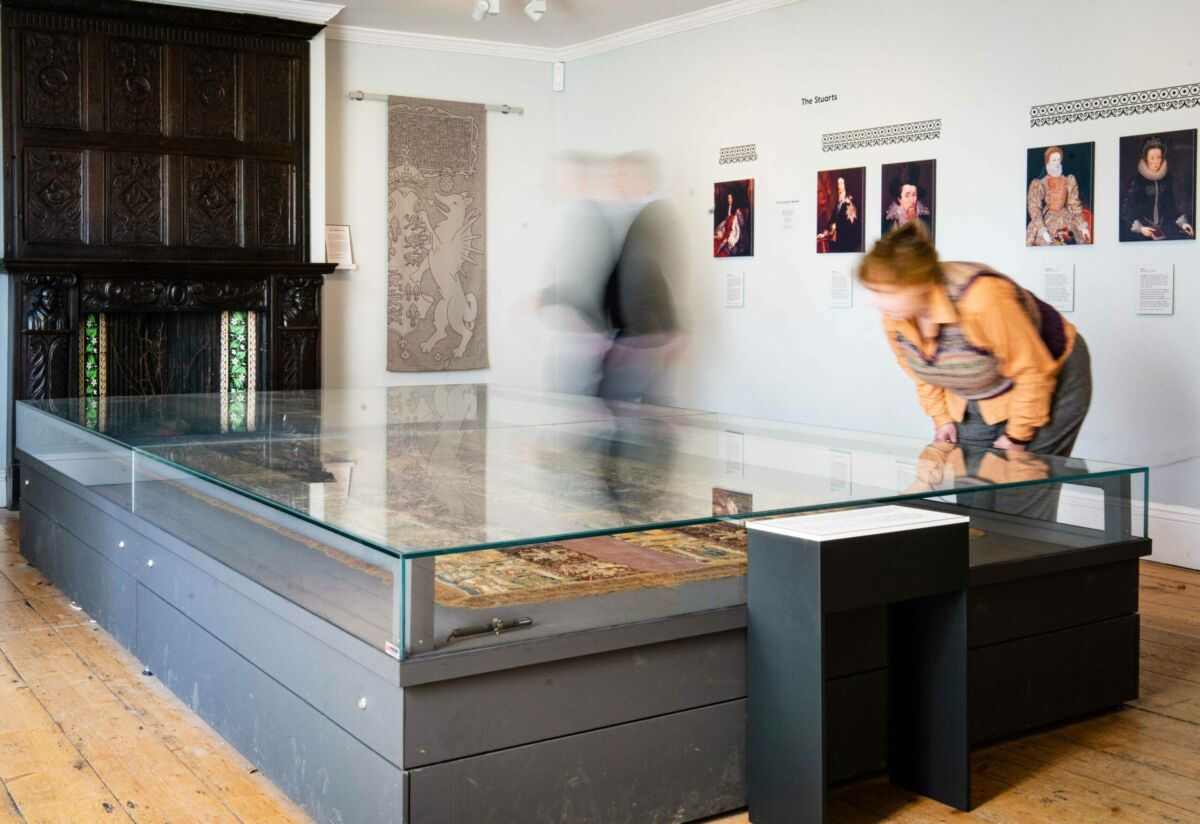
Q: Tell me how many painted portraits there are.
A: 5